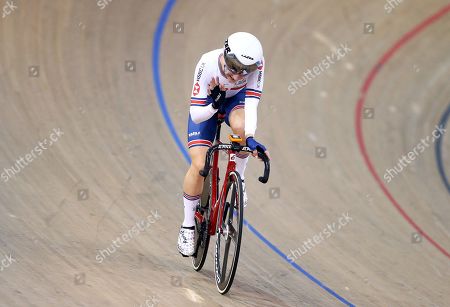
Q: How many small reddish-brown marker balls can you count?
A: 0